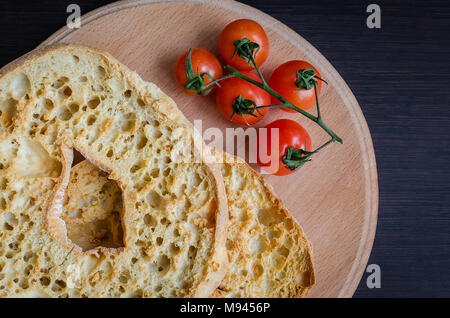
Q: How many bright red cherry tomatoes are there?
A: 5